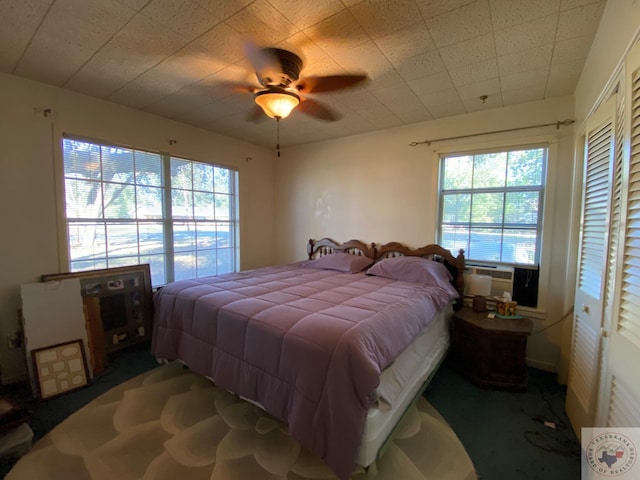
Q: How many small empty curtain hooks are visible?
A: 3